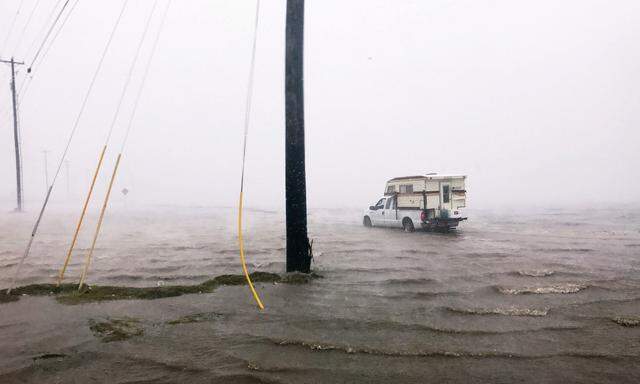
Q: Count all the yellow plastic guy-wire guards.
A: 3